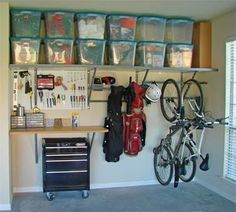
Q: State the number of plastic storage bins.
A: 12